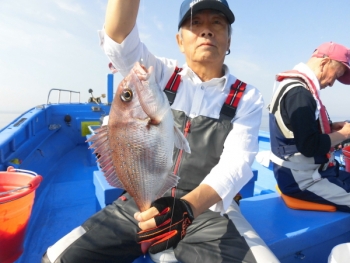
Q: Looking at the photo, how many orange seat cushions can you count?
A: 1